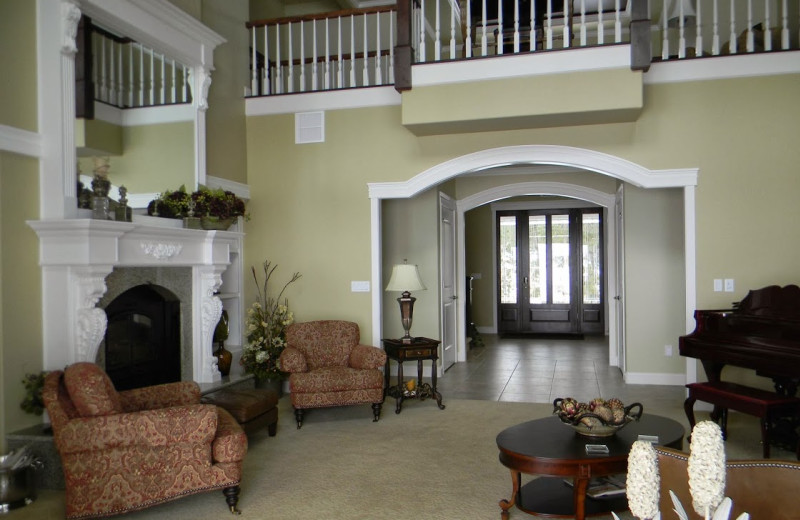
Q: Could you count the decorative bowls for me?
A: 1